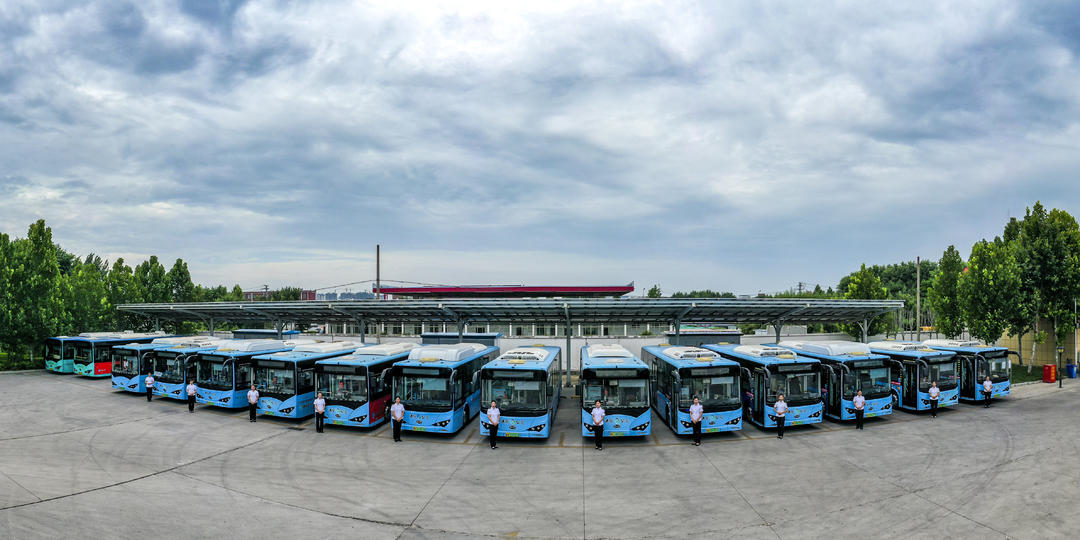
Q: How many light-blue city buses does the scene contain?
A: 13